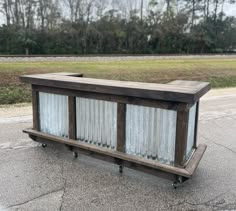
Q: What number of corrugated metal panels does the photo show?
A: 4